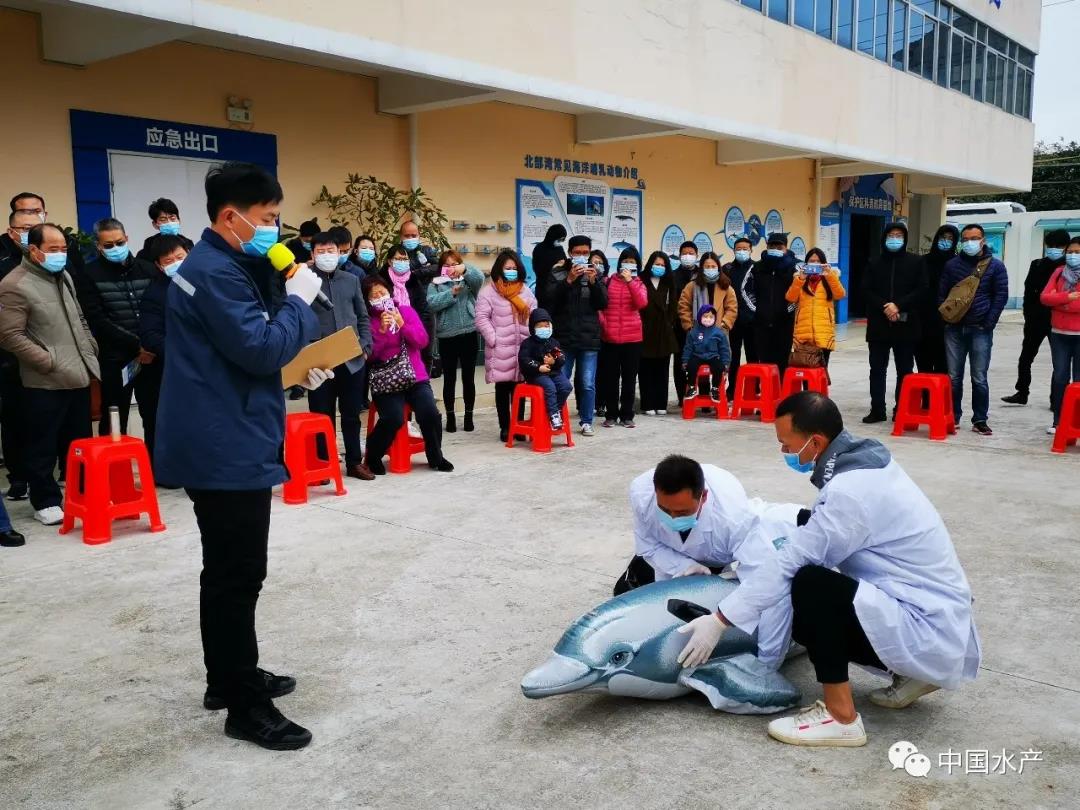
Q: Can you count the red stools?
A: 9